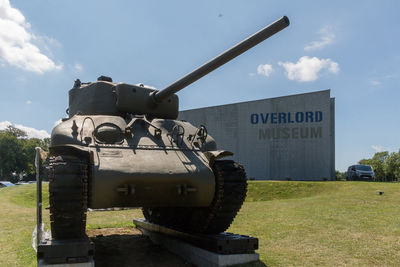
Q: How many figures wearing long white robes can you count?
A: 0